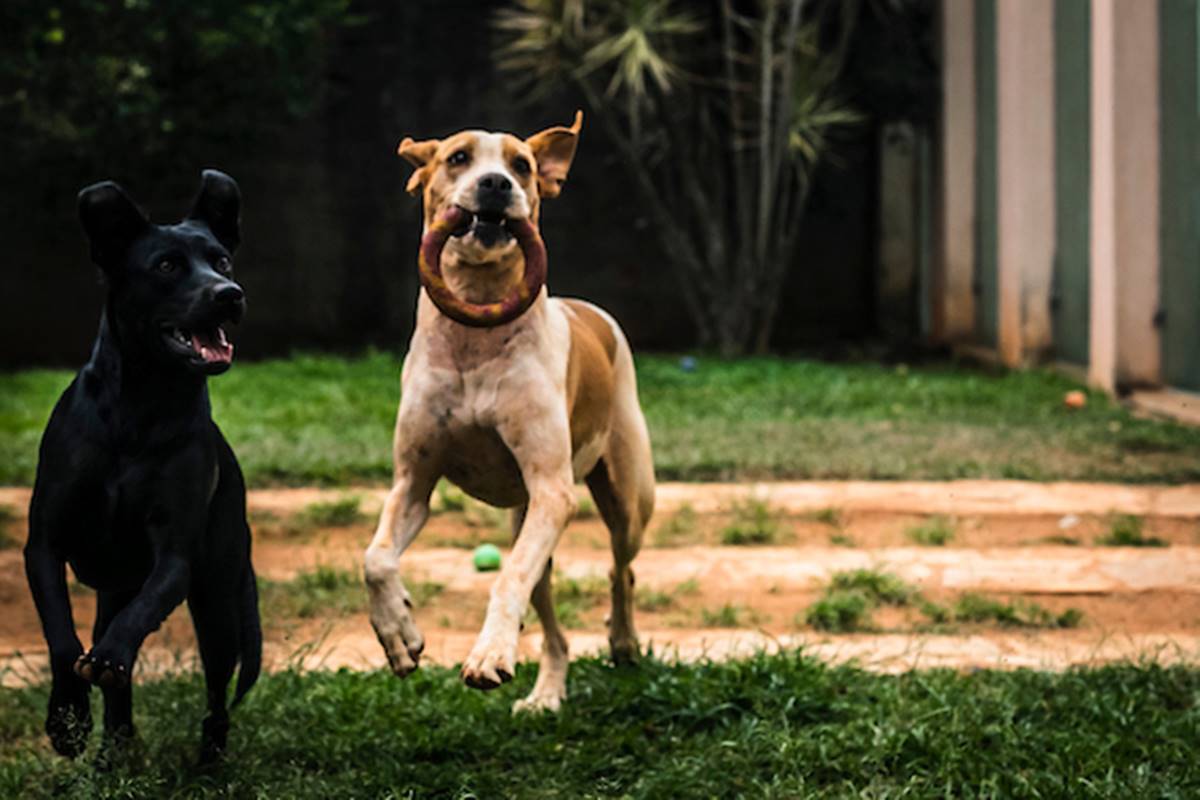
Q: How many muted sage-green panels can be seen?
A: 3